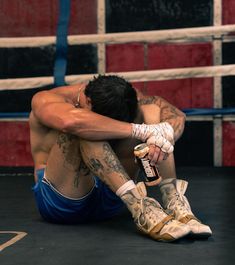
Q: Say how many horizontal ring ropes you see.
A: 3